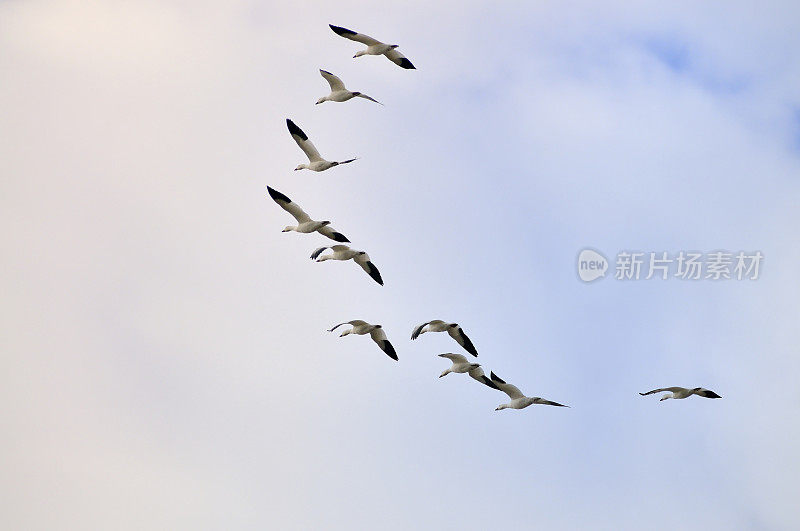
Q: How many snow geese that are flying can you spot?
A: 10